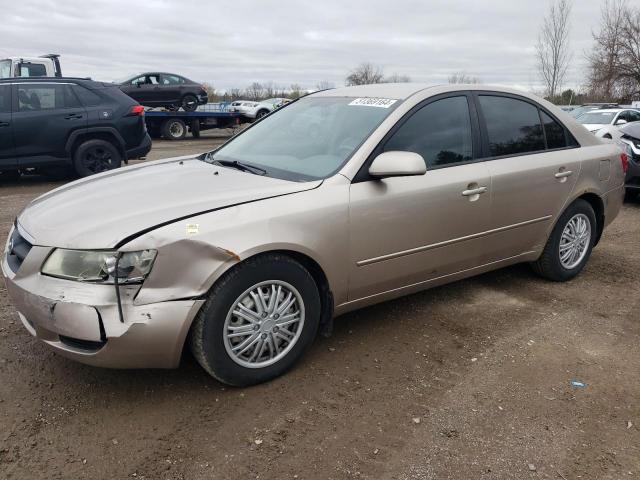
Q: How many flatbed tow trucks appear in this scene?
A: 1